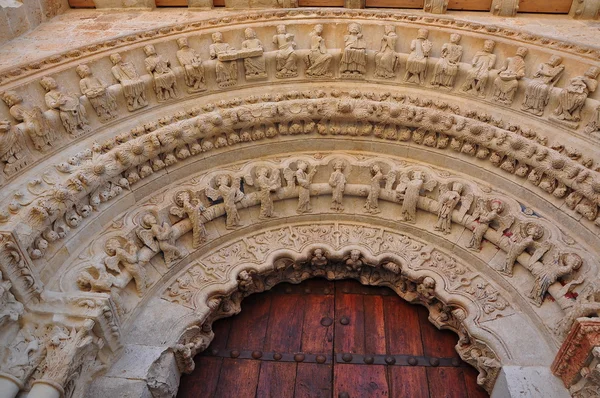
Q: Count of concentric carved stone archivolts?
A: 4